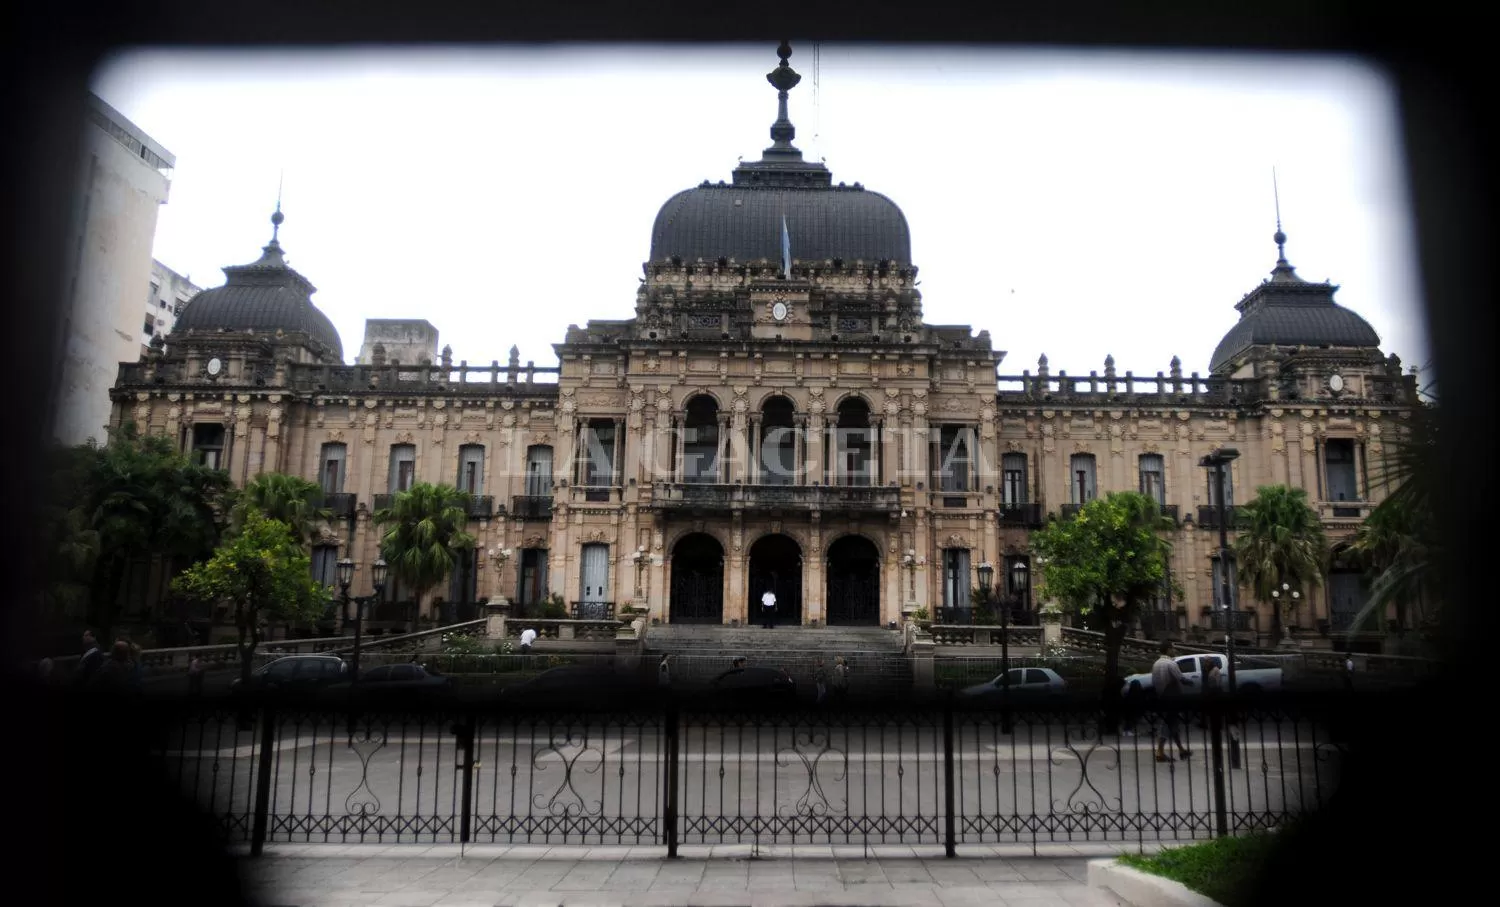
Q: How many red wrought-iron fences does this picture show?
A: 0